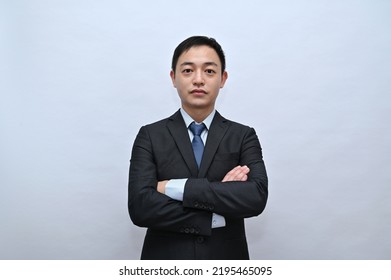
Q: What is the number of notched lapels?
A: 2